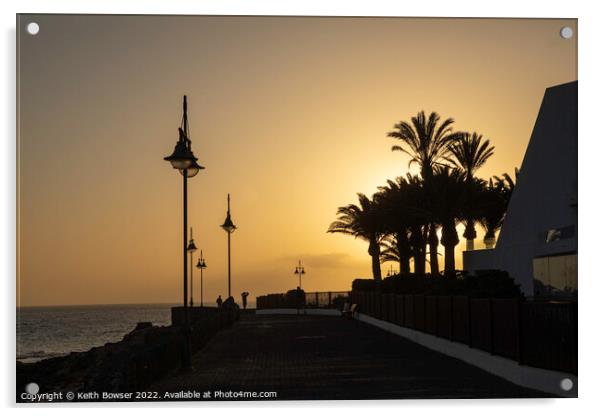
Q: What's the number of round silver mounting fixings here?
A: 4